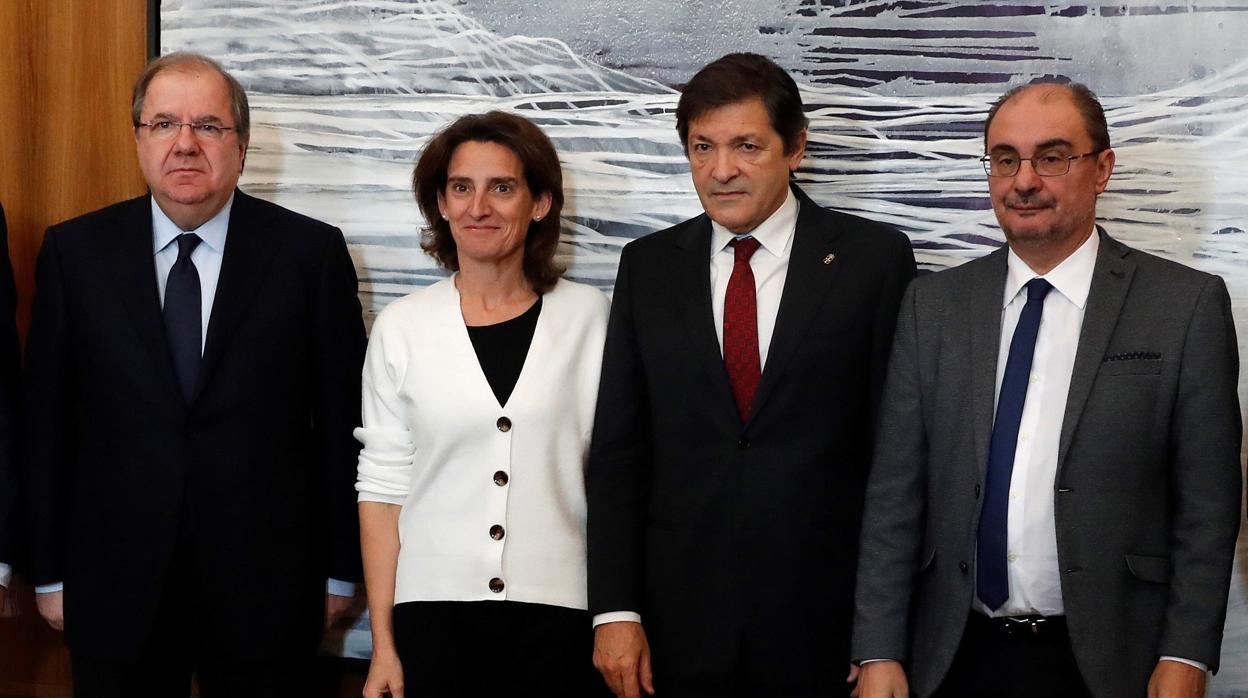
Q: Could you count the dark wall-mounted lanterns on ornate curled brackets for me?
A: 0